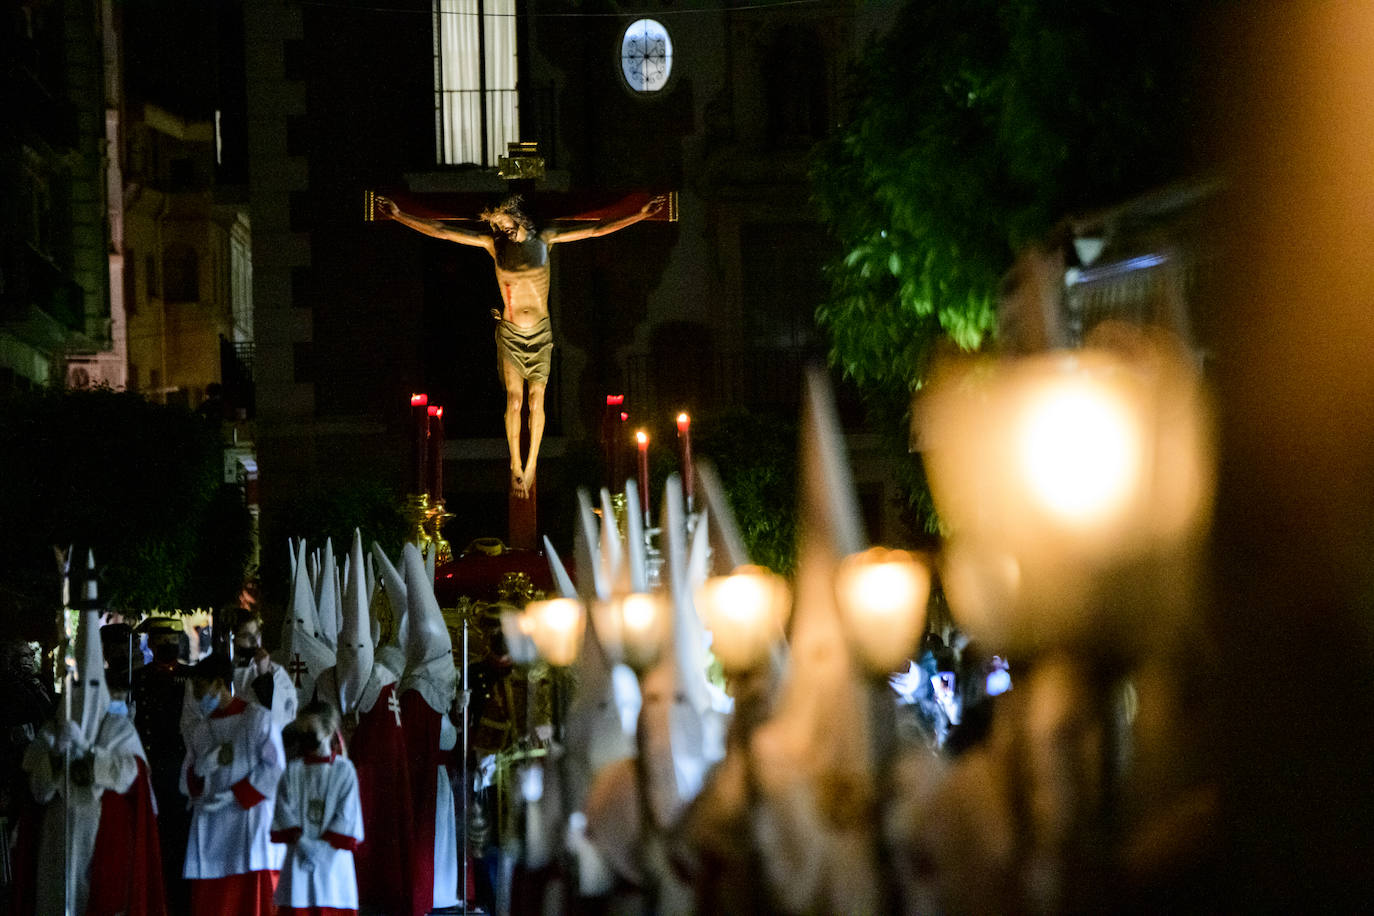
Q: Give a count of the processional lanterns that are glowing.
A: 5